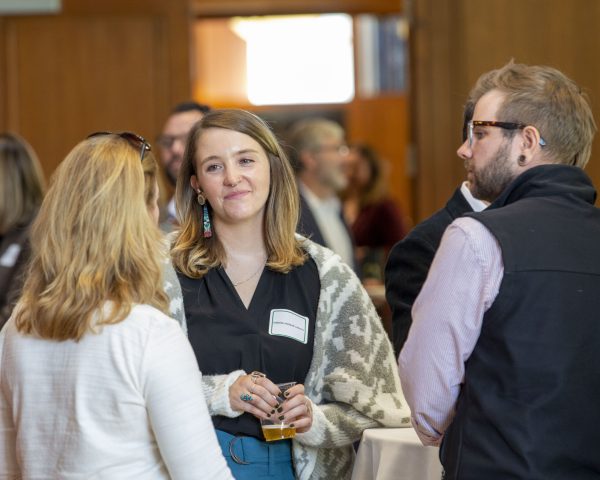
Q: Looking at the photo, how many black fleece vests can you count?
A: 1